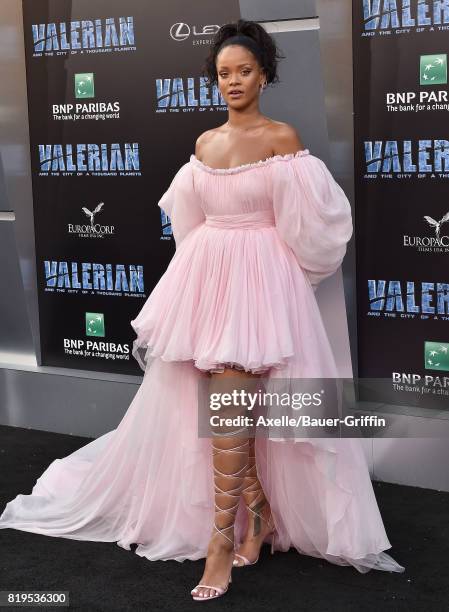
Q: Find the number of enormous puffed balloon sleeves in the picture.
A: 2